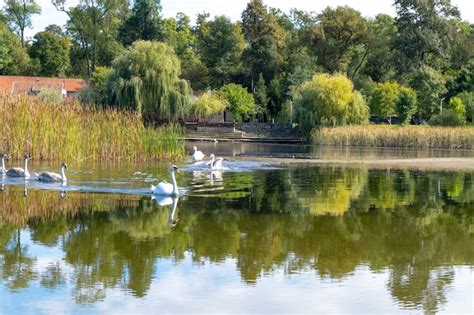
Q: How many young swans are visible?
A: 3